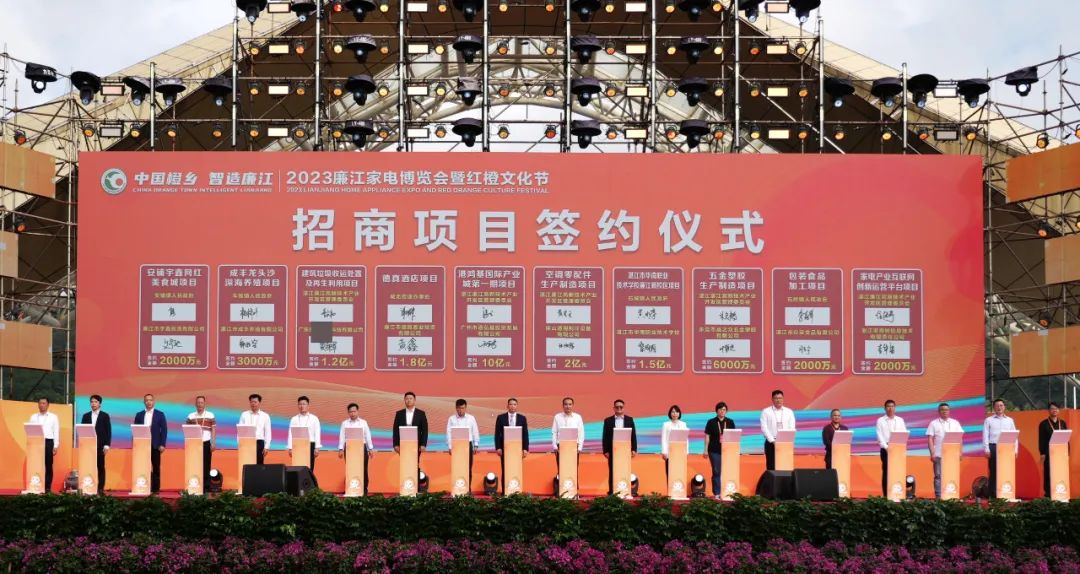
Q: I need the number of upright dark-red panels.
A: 10